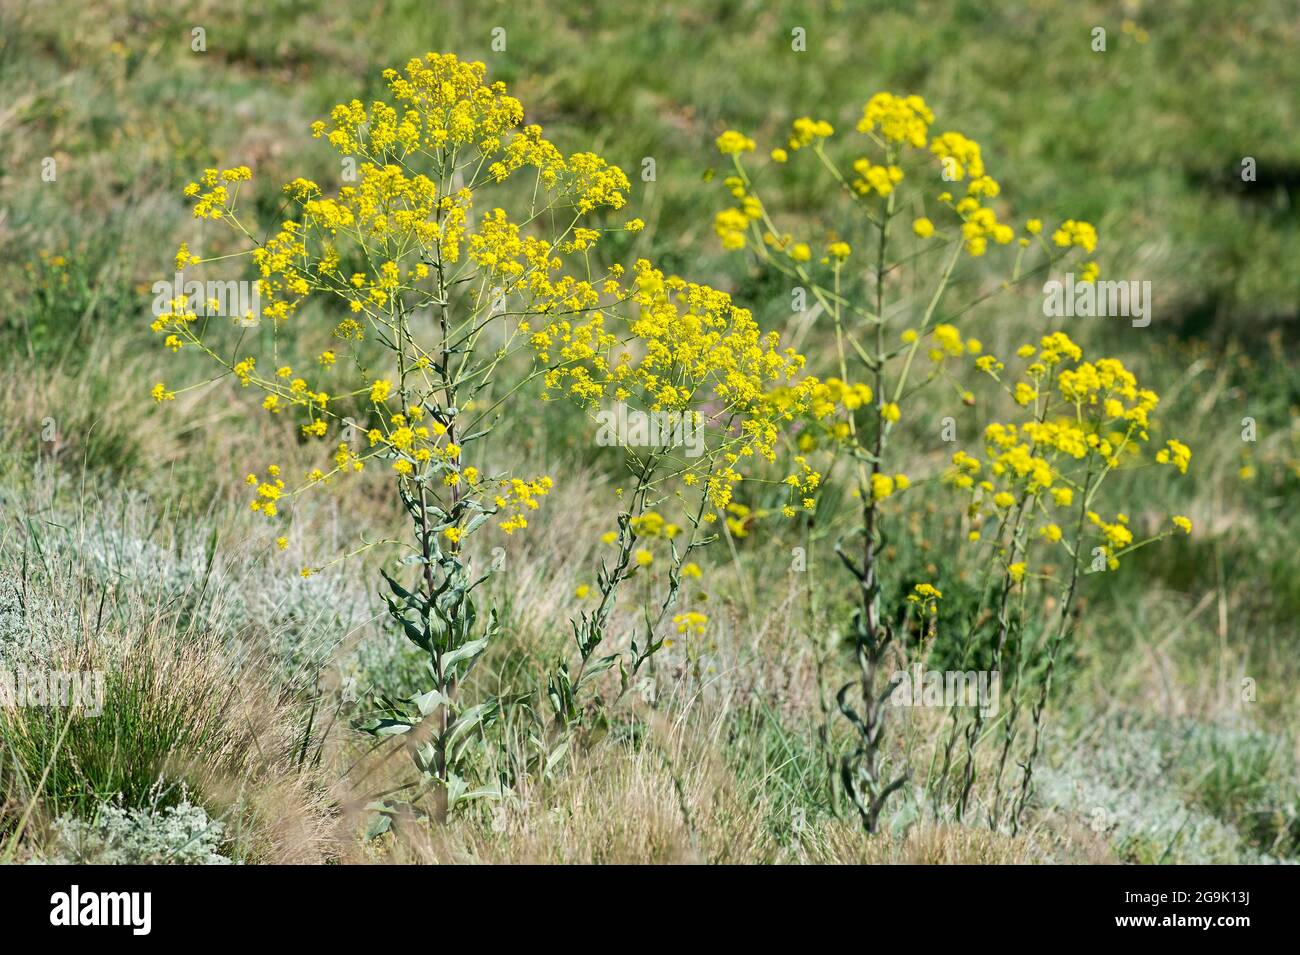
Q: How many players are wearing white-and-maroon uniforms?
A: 0